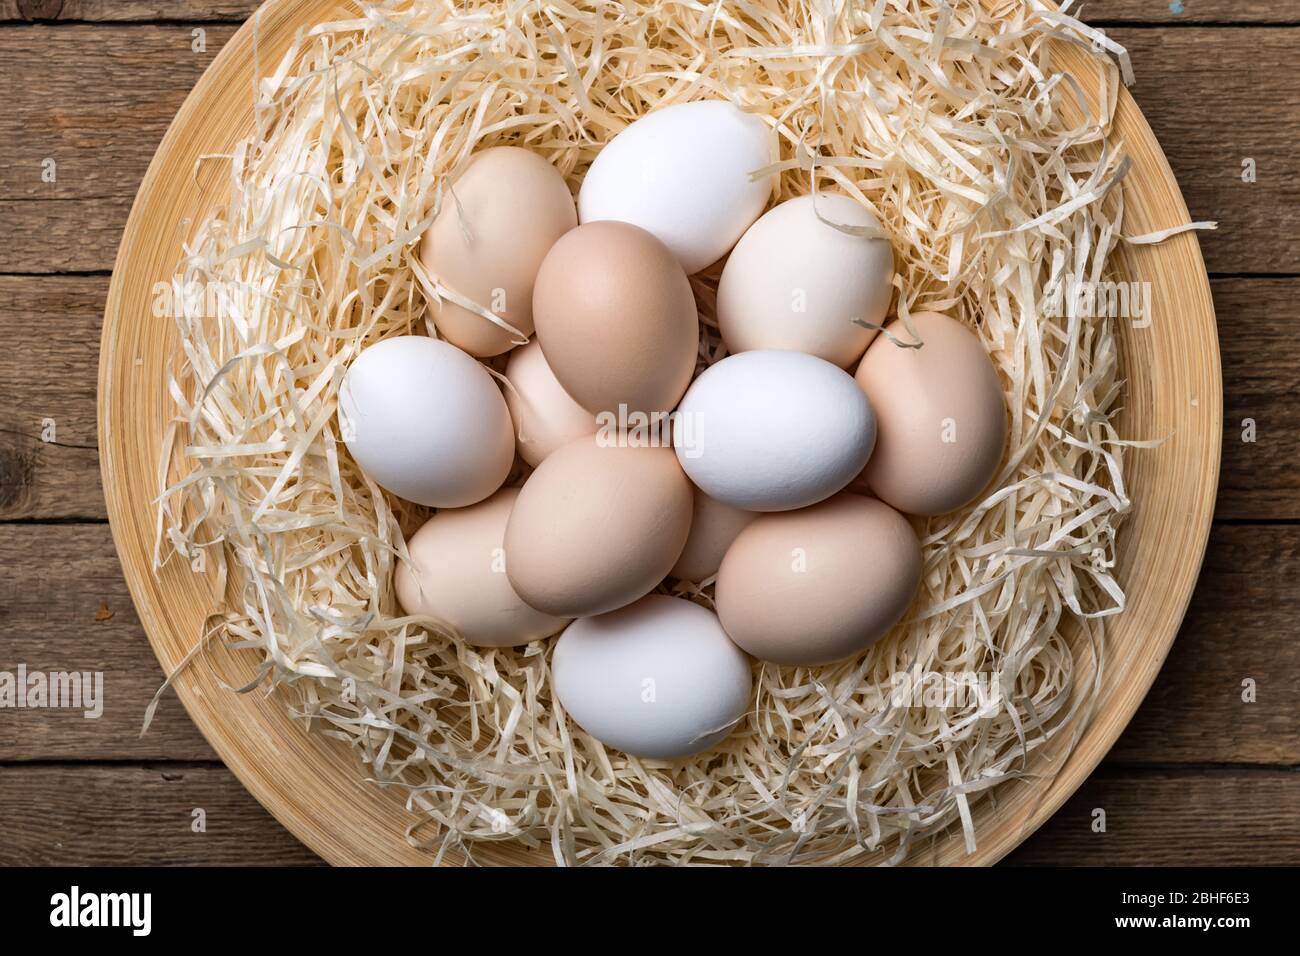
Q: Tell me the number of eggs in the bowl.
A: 13